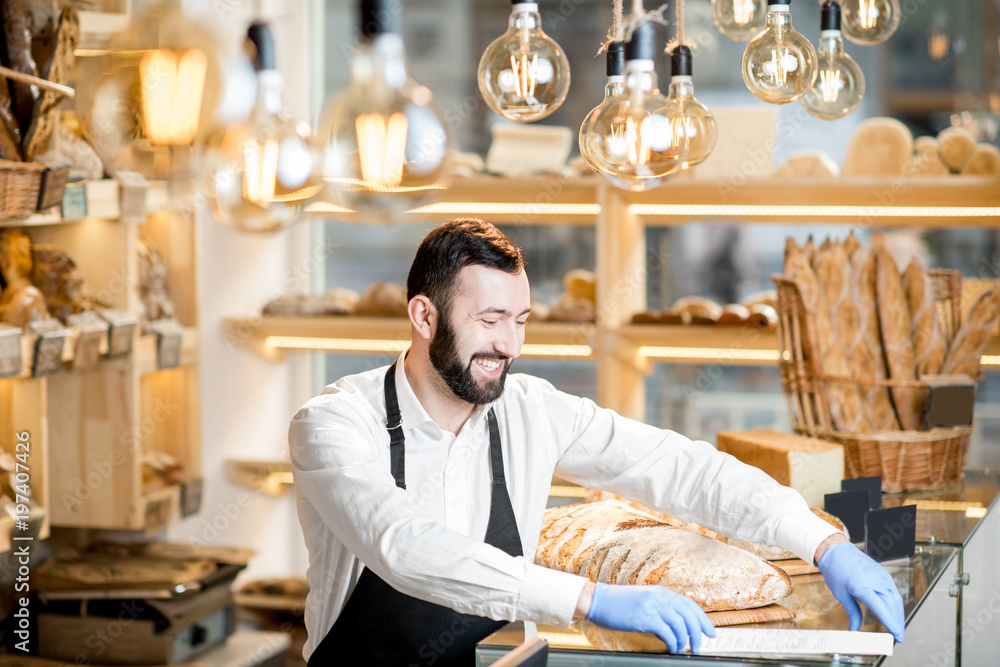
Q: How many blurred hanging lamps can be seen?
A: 3